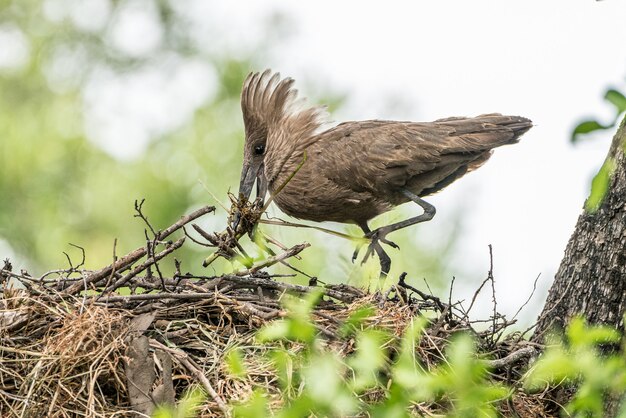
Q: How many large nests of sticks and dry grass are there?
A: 1